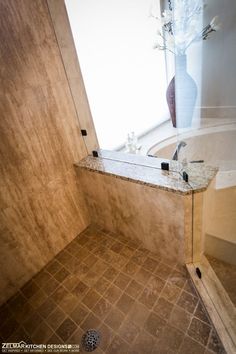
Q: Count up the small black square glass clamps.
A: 5